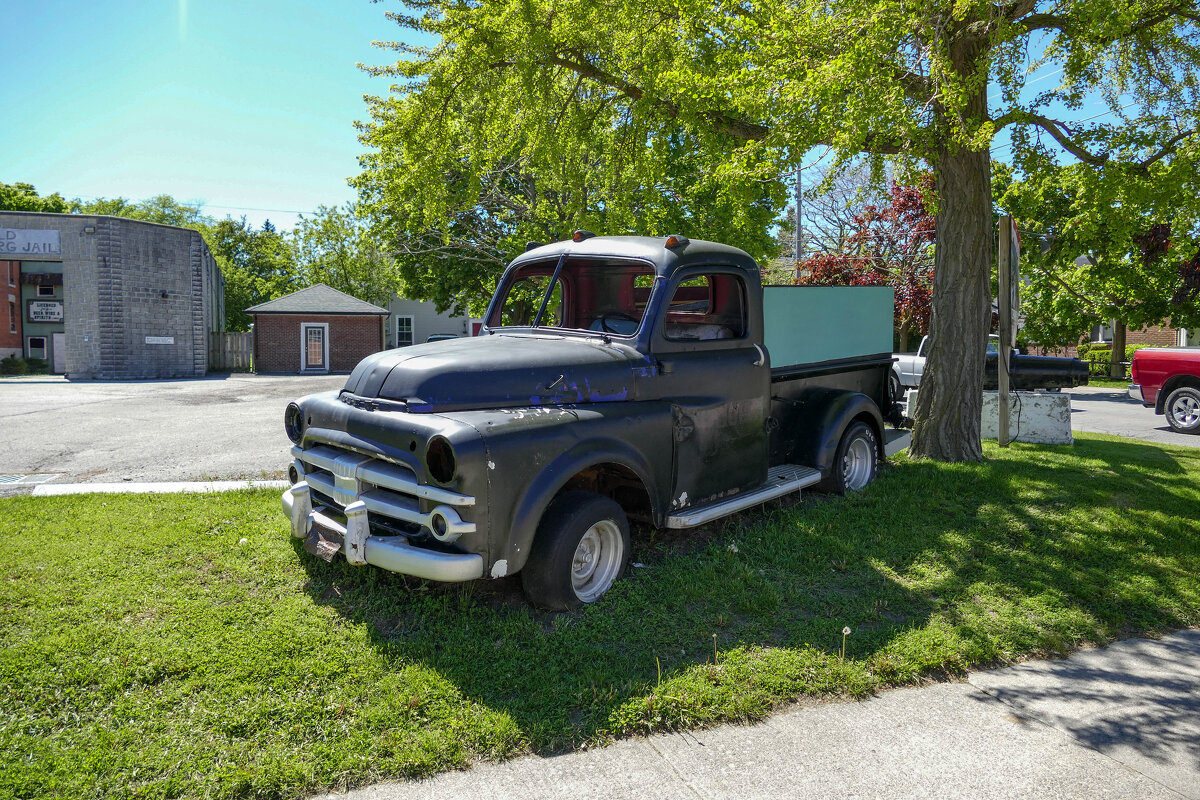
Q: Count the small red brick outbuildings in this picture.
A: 1